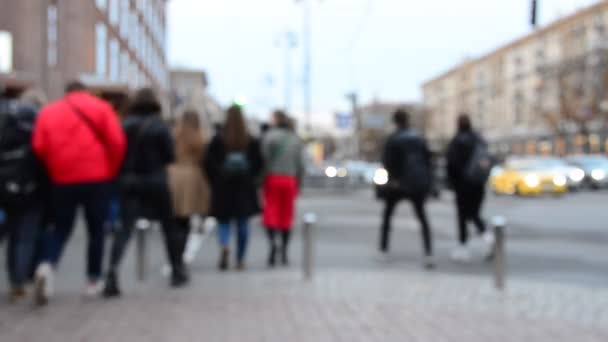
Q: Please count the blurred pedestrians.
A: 8